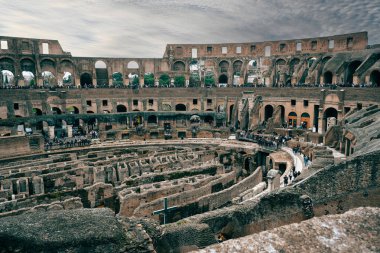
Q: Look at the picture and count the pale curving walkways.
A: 1